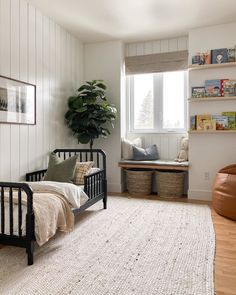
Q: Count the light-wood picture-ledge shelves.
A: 3